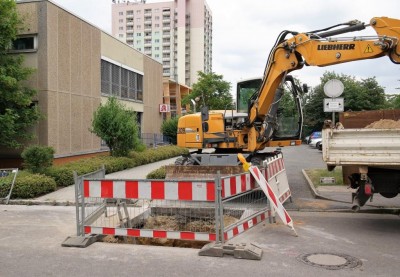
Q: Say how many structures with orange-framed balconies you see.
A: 1